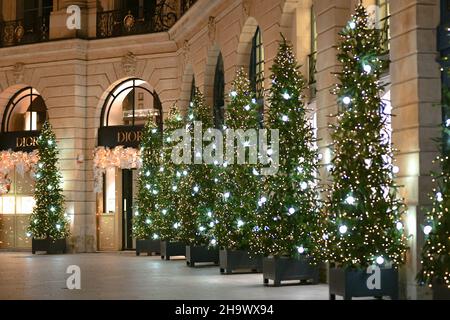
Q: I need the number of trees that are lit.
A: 8